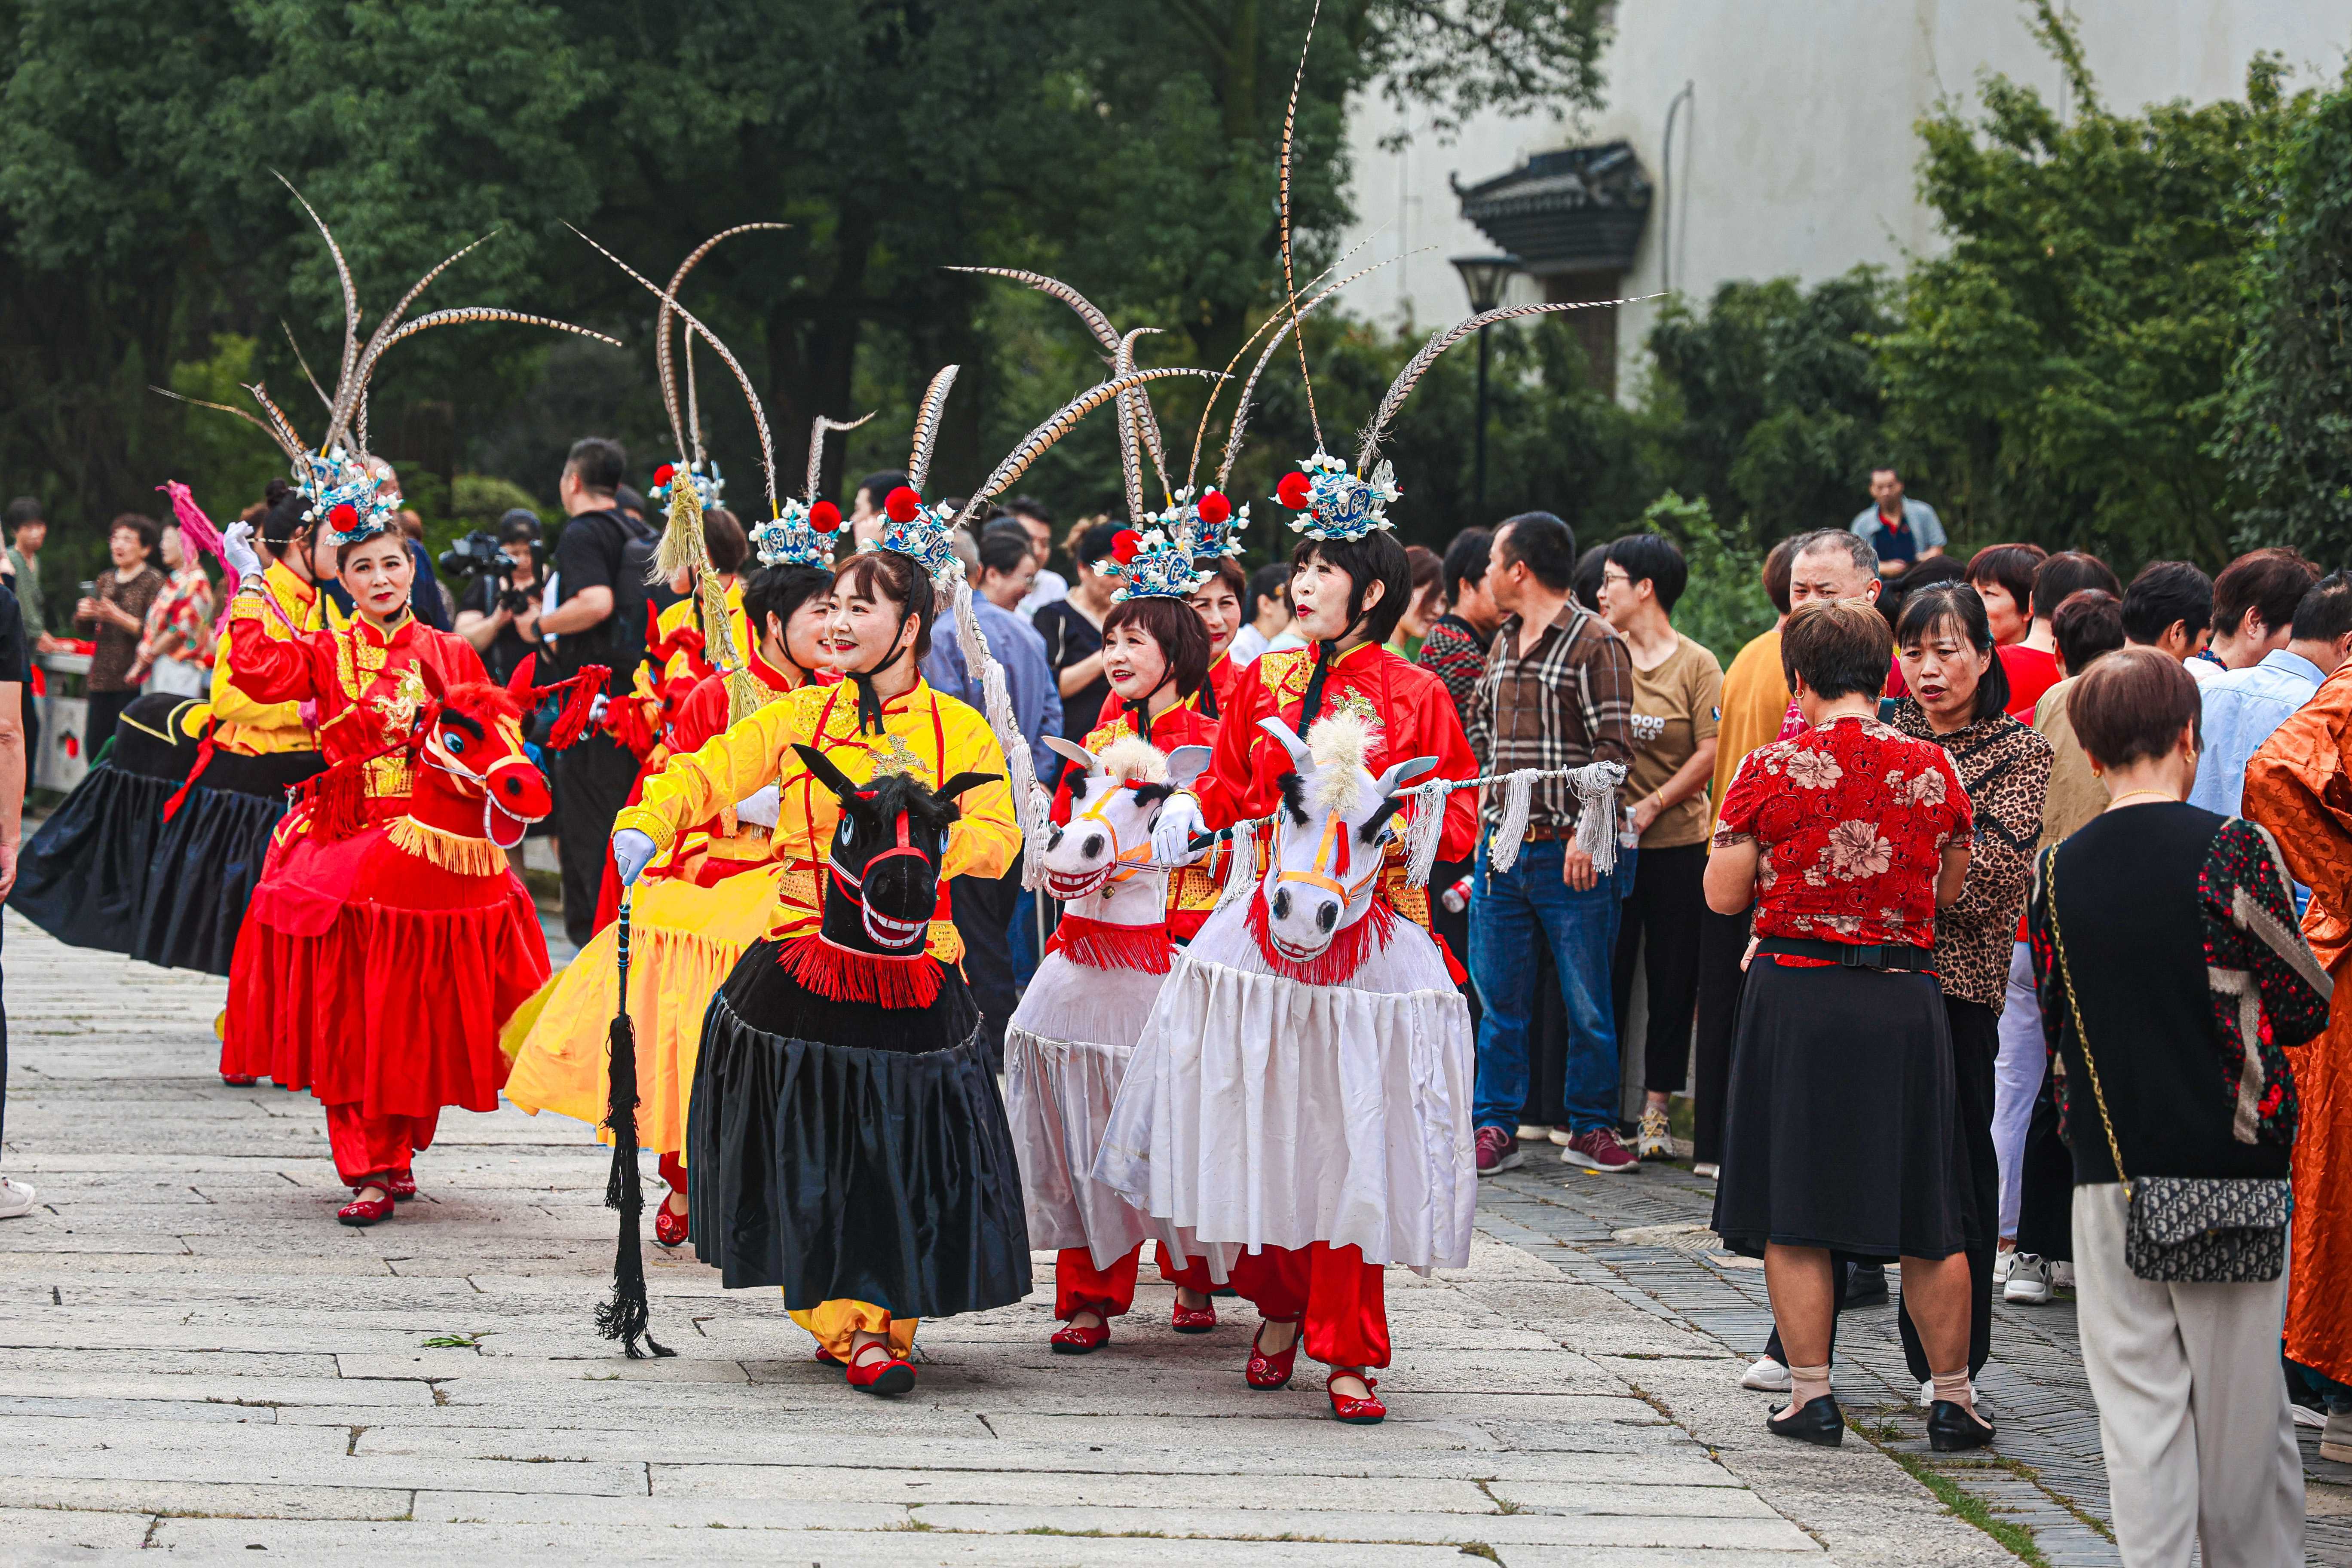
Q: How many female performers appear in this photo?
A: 8